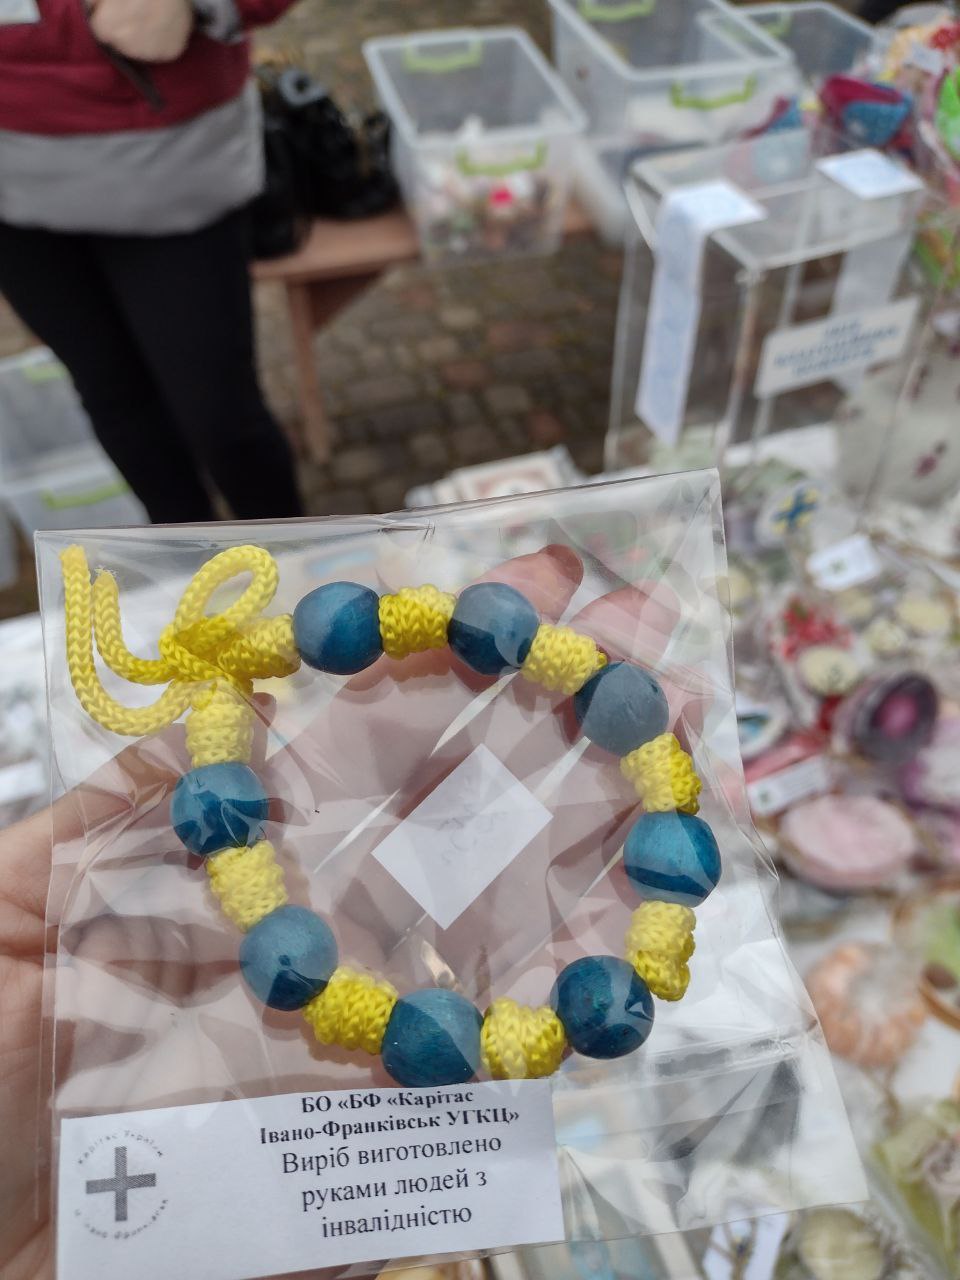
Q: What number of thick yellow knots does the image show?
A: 9